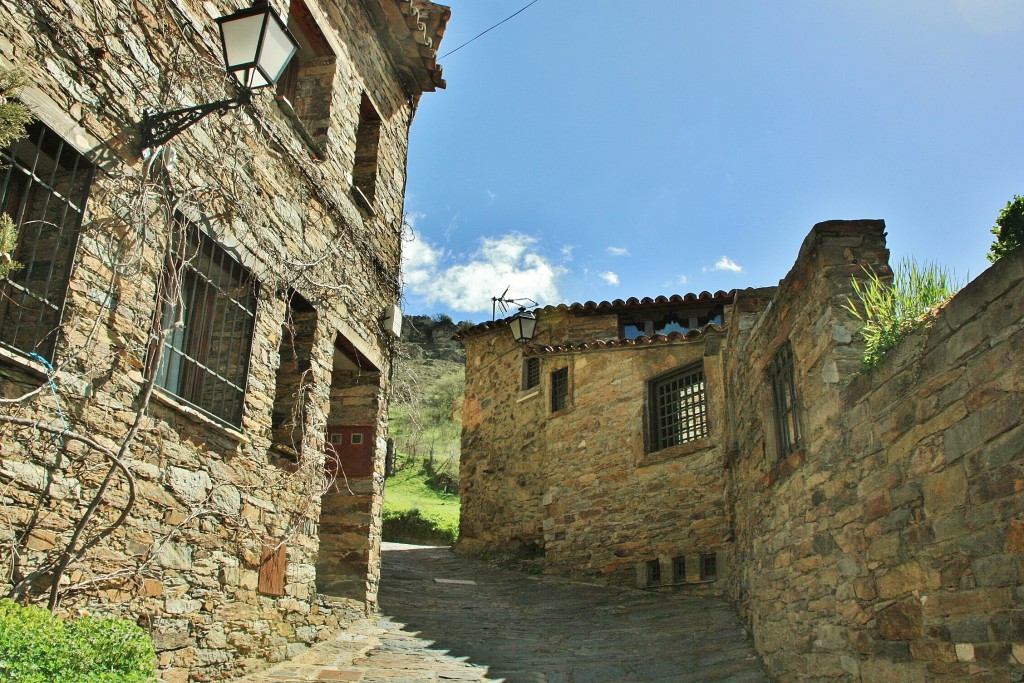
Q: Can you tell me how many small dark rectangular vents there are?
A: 3